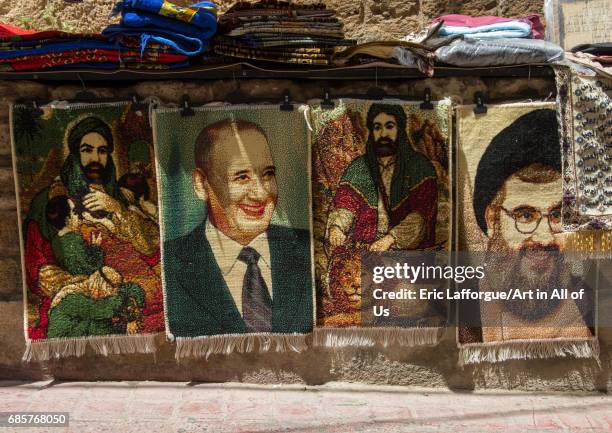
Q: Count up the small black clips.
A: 7